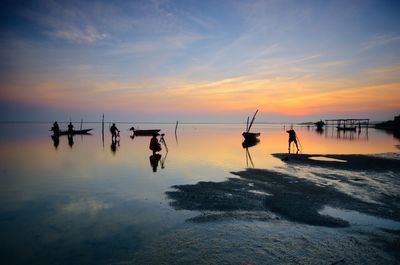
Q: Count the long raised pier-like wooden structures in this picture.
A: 1